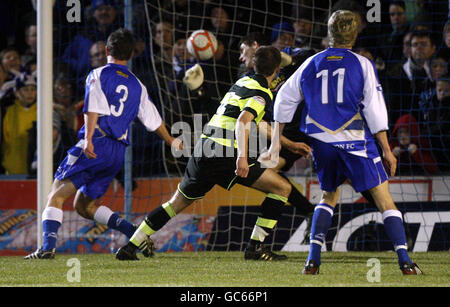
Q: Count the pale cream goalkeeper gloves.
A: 2